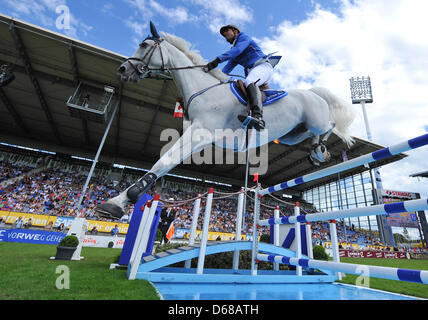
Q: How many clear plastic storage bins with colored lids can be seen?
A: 0